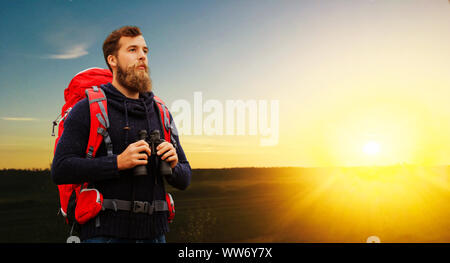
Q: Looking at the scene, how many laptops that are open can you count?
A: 0